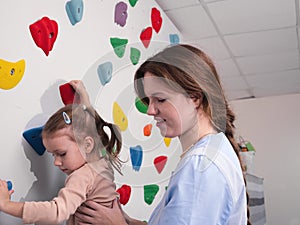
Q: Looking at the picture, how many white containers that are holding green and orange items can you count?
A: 1